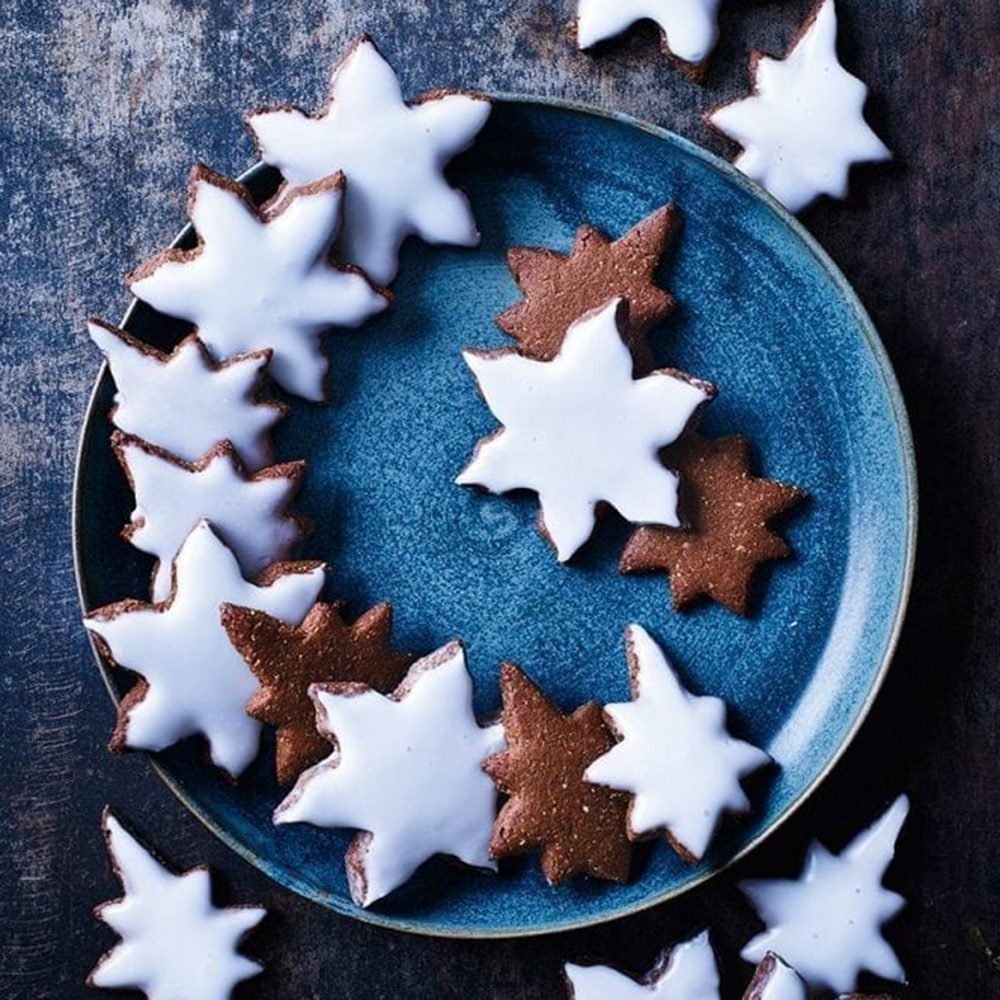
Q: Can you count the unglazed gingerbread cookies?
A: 4